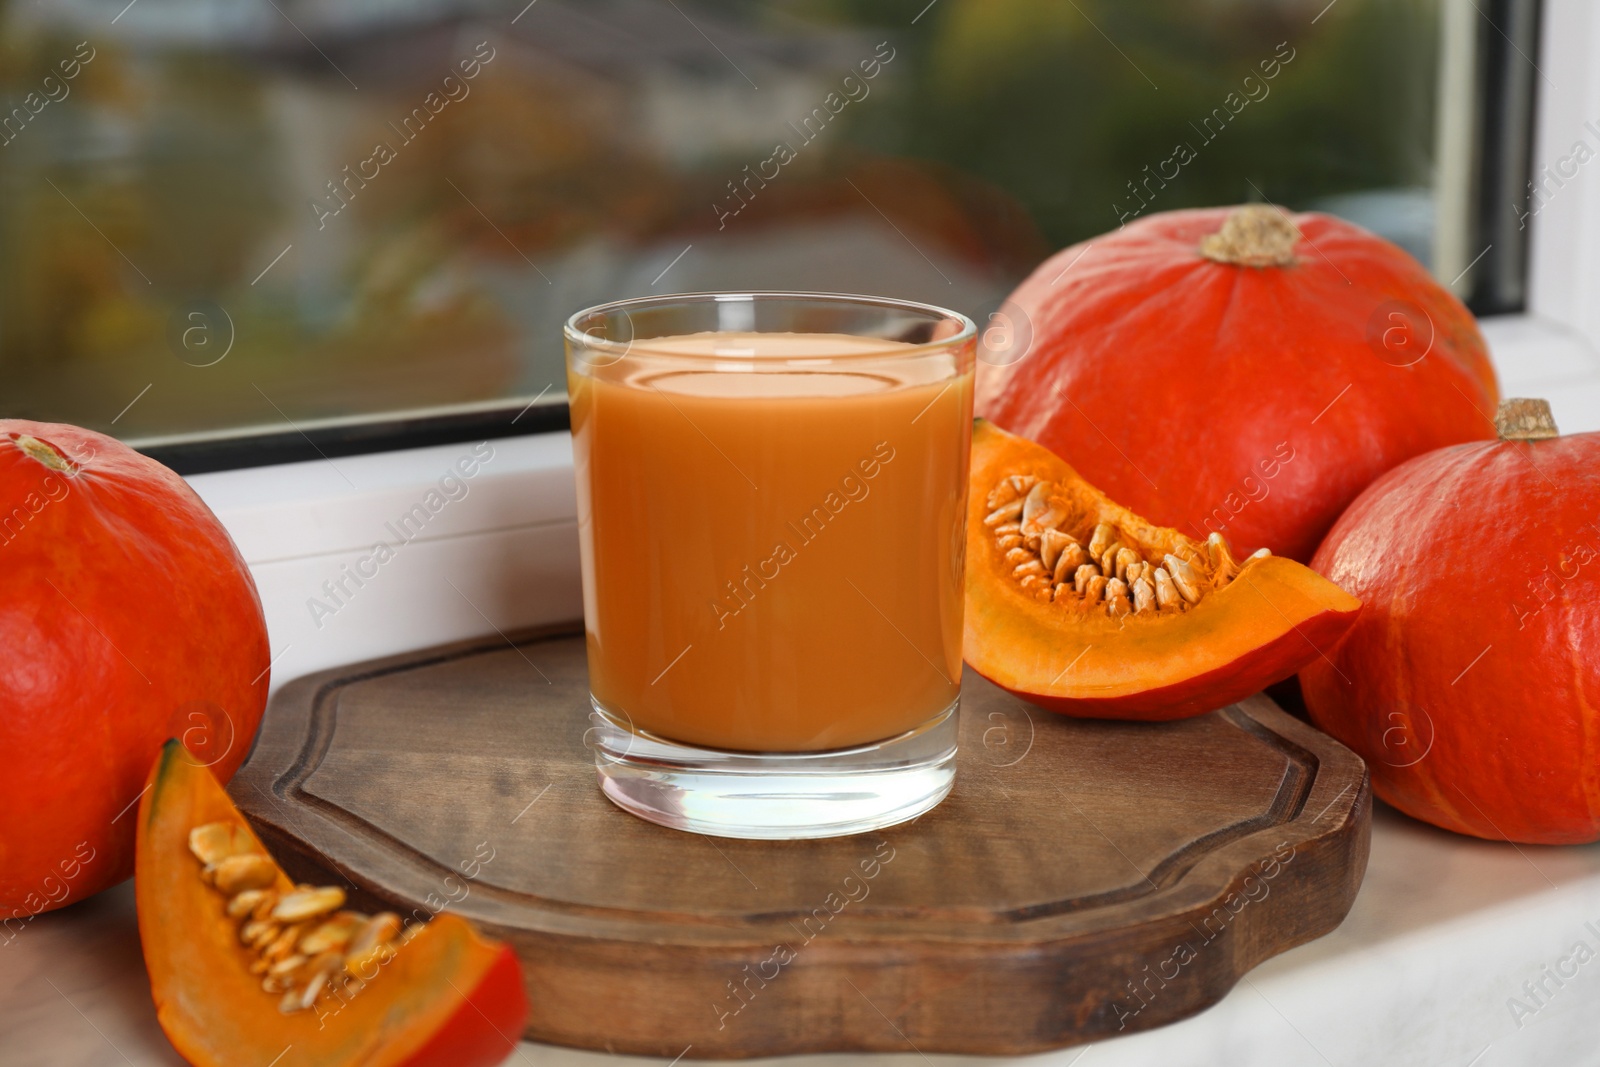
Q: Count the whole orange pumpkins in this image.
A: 3